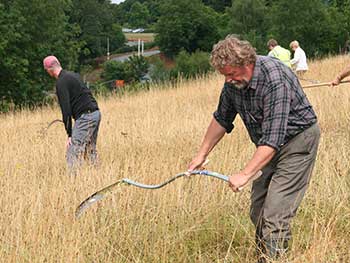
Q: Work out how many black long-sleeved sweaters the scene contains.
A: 1